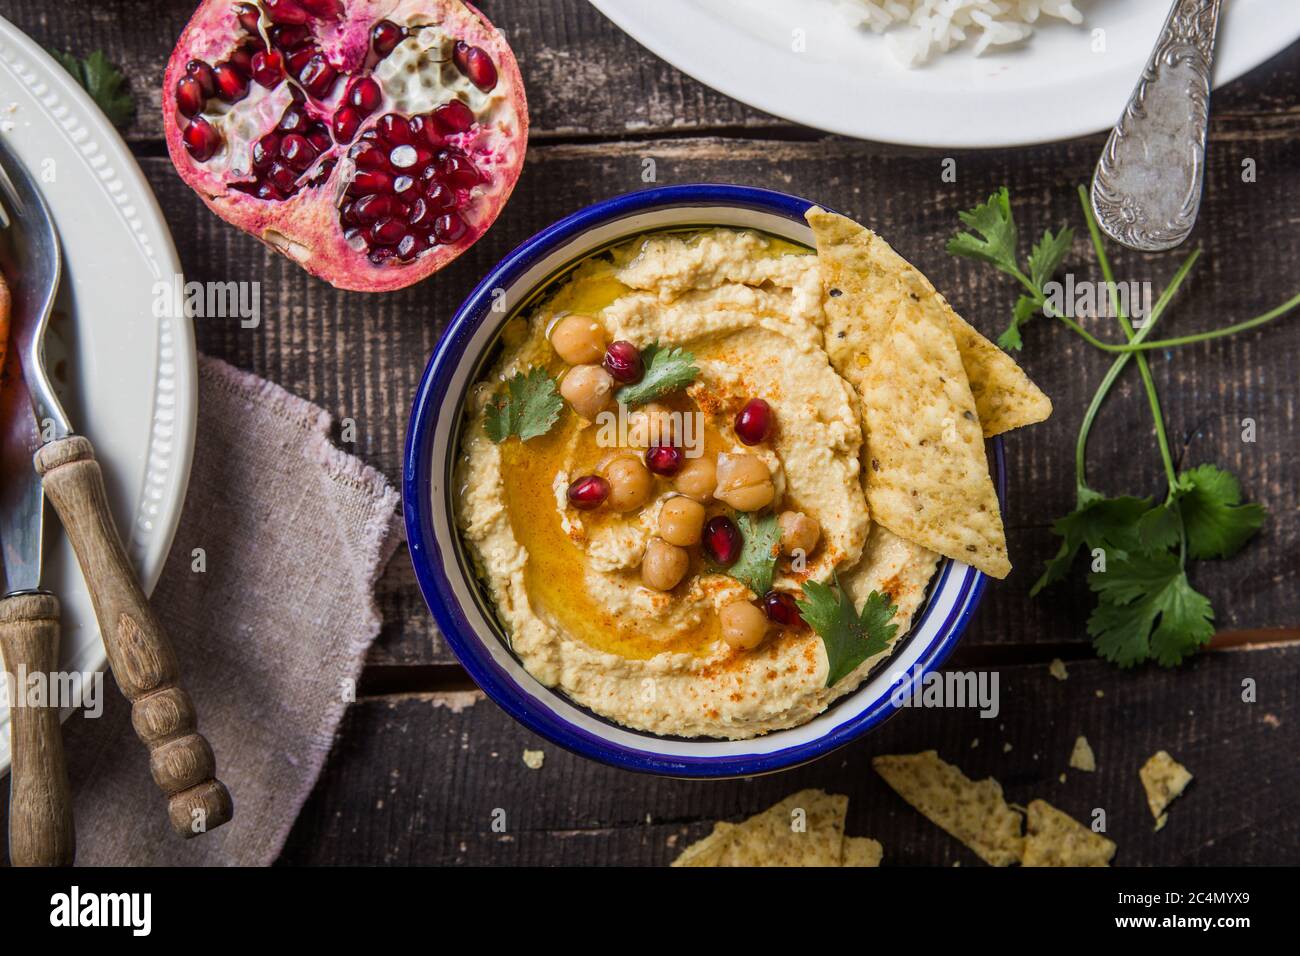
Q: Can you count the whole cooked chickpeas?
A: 10